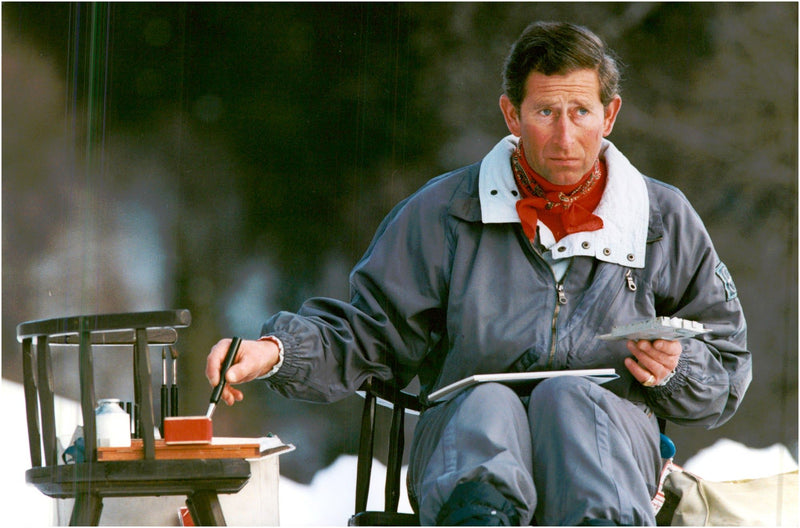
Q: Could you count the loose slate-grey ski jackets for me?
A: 1